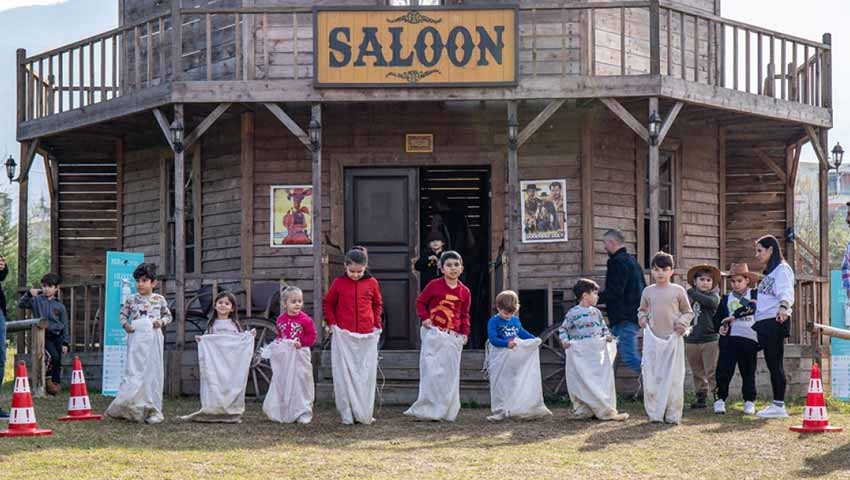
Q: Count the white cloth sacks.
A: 8